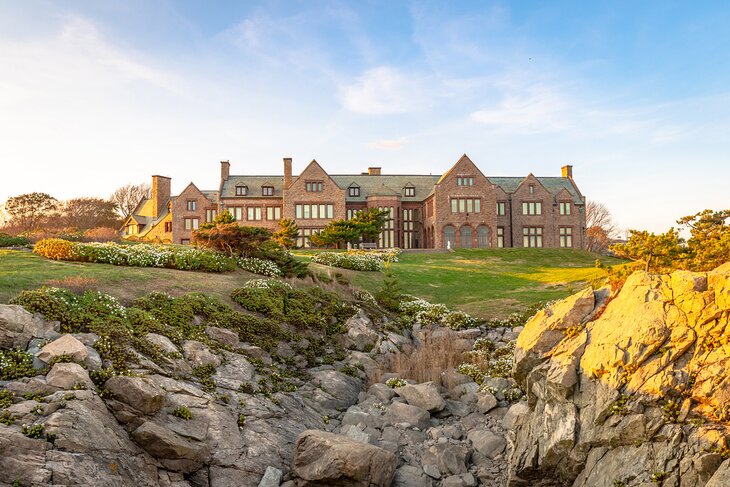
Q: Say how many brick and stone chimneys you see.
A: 5